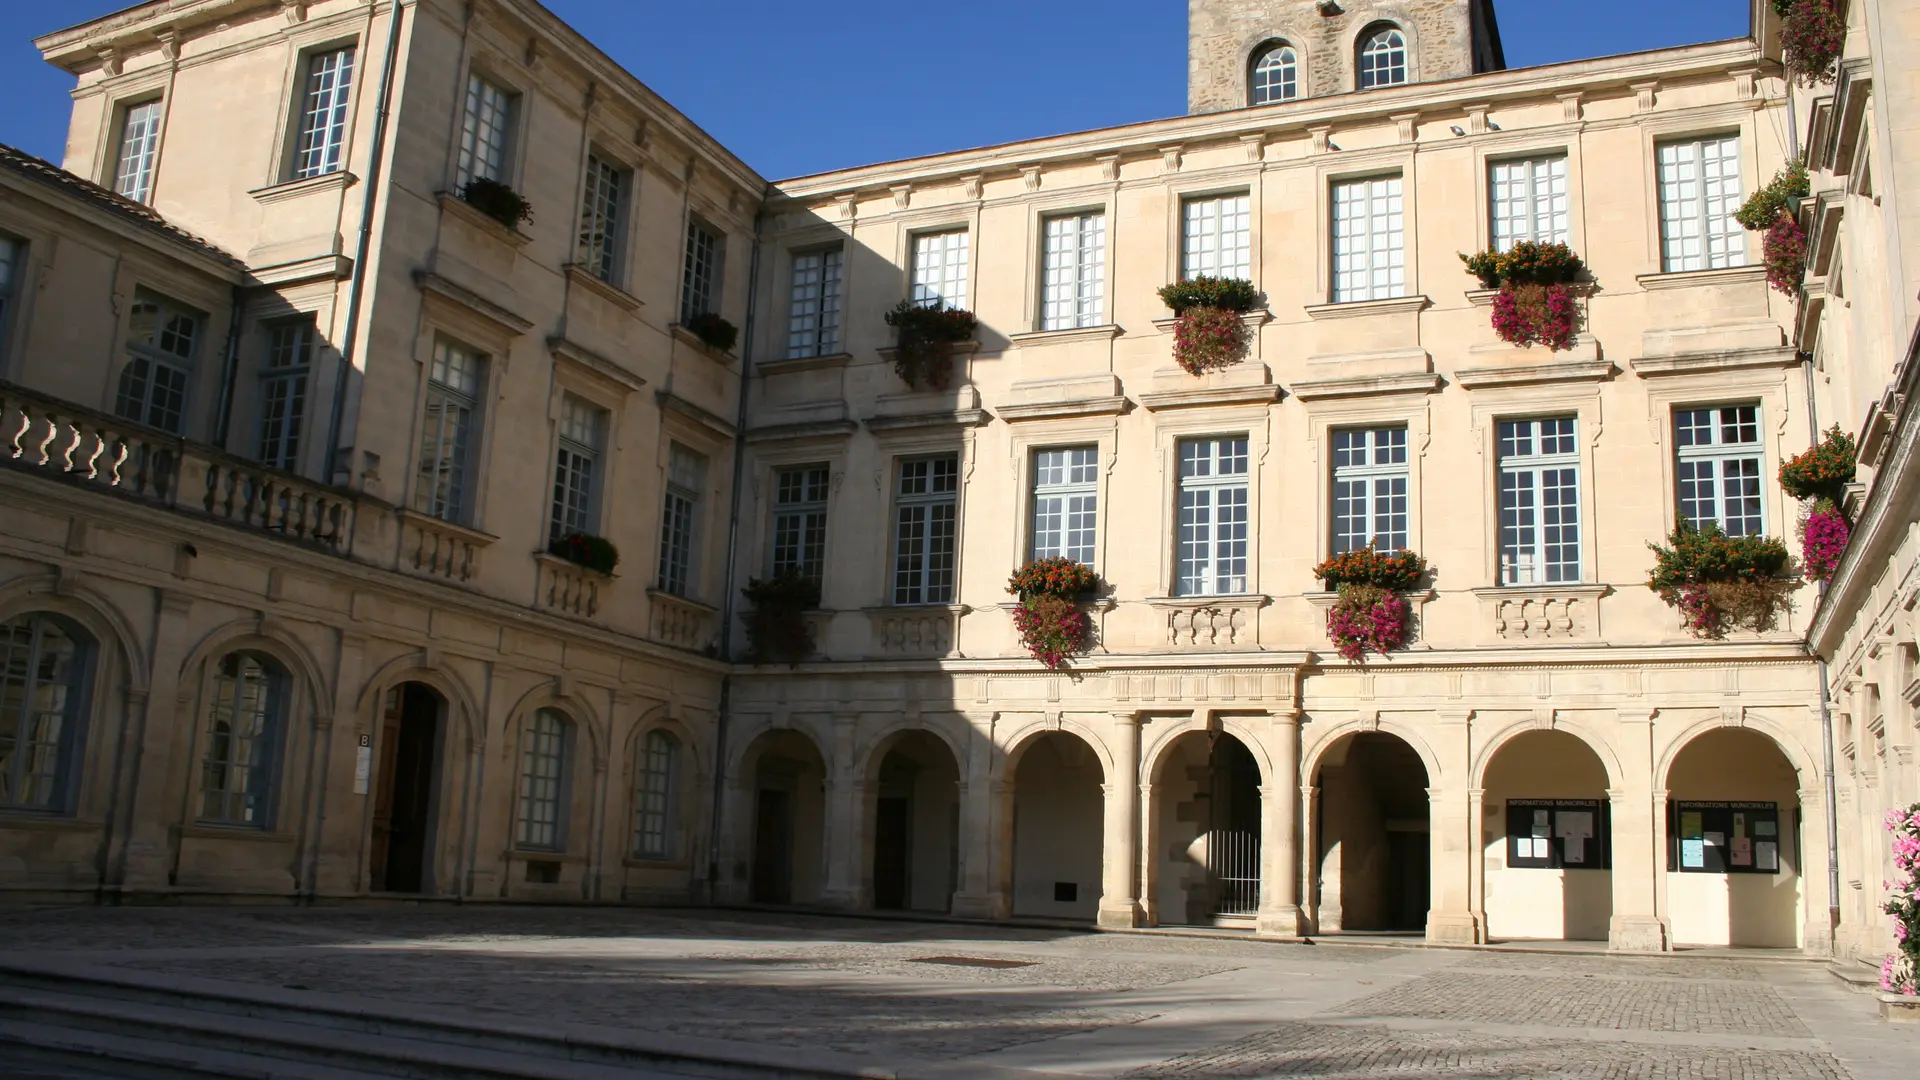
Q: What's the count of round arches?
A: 14